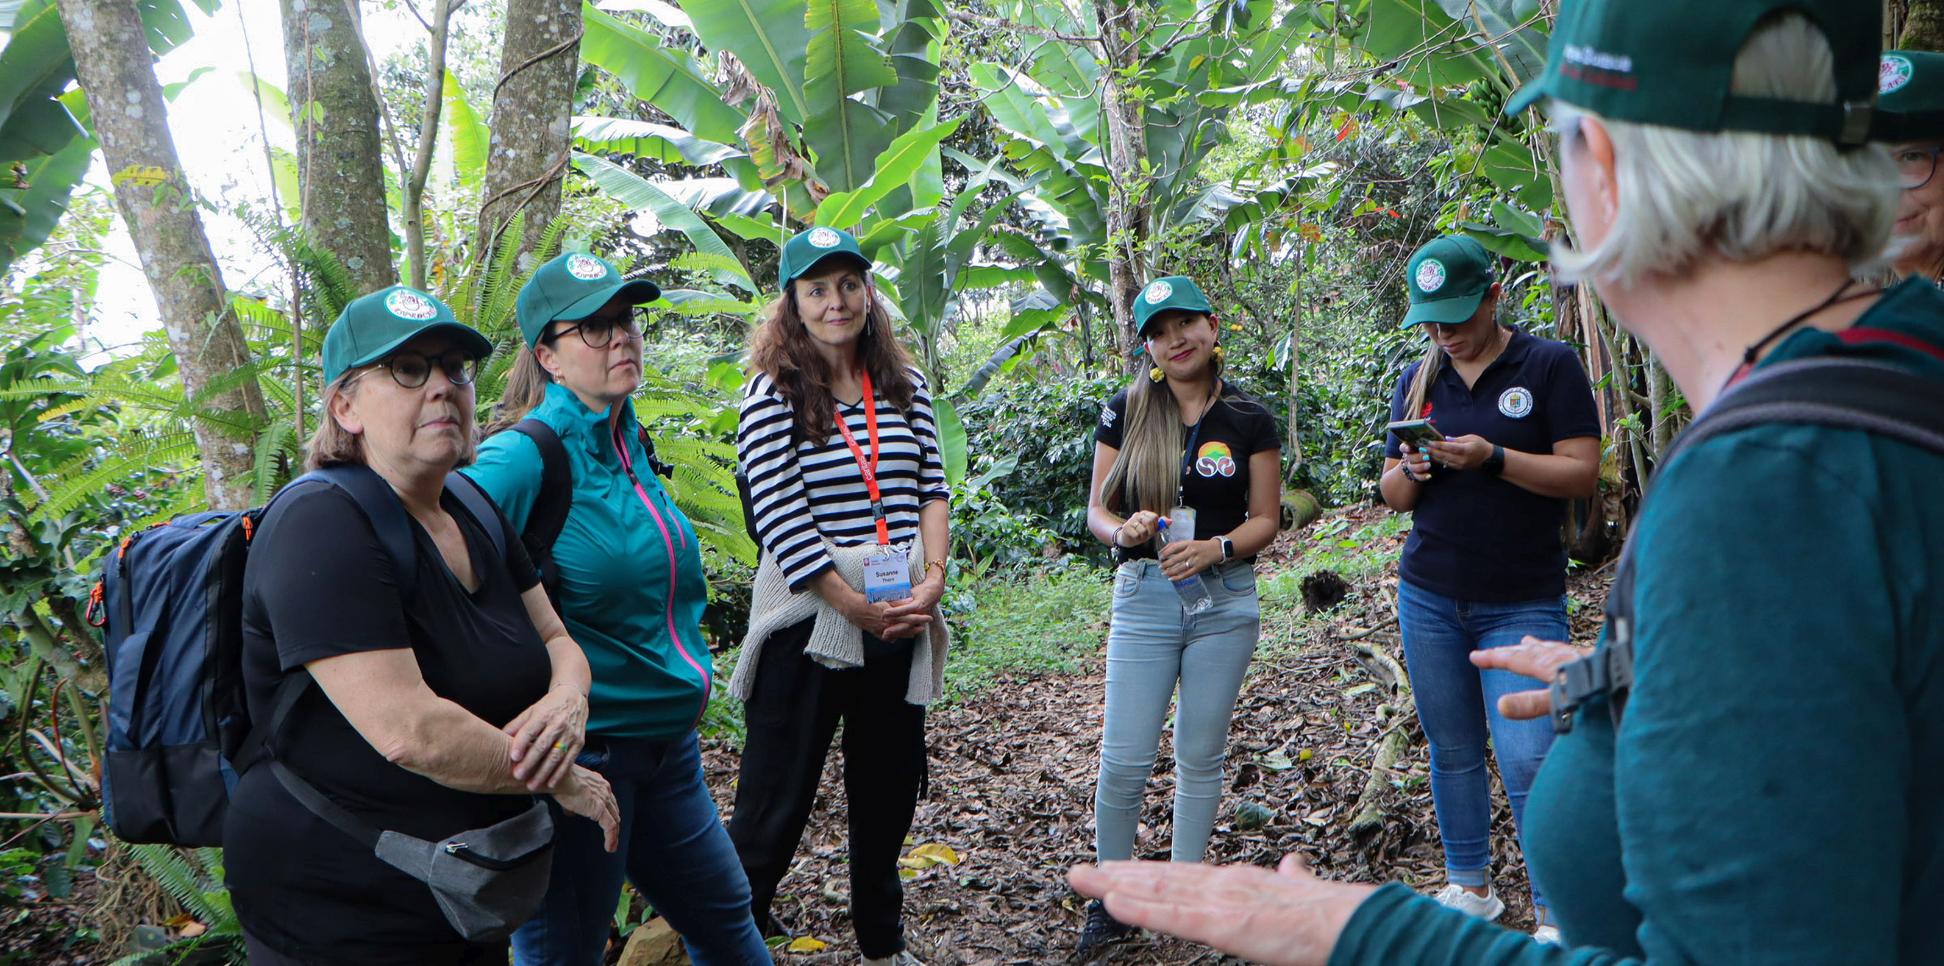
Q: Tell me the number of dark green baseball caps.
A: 7